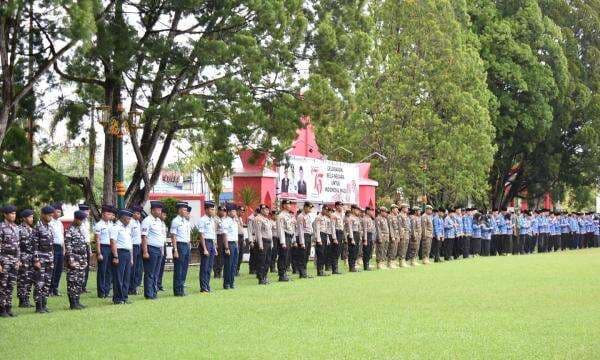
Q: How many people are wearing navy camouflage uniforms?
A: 4